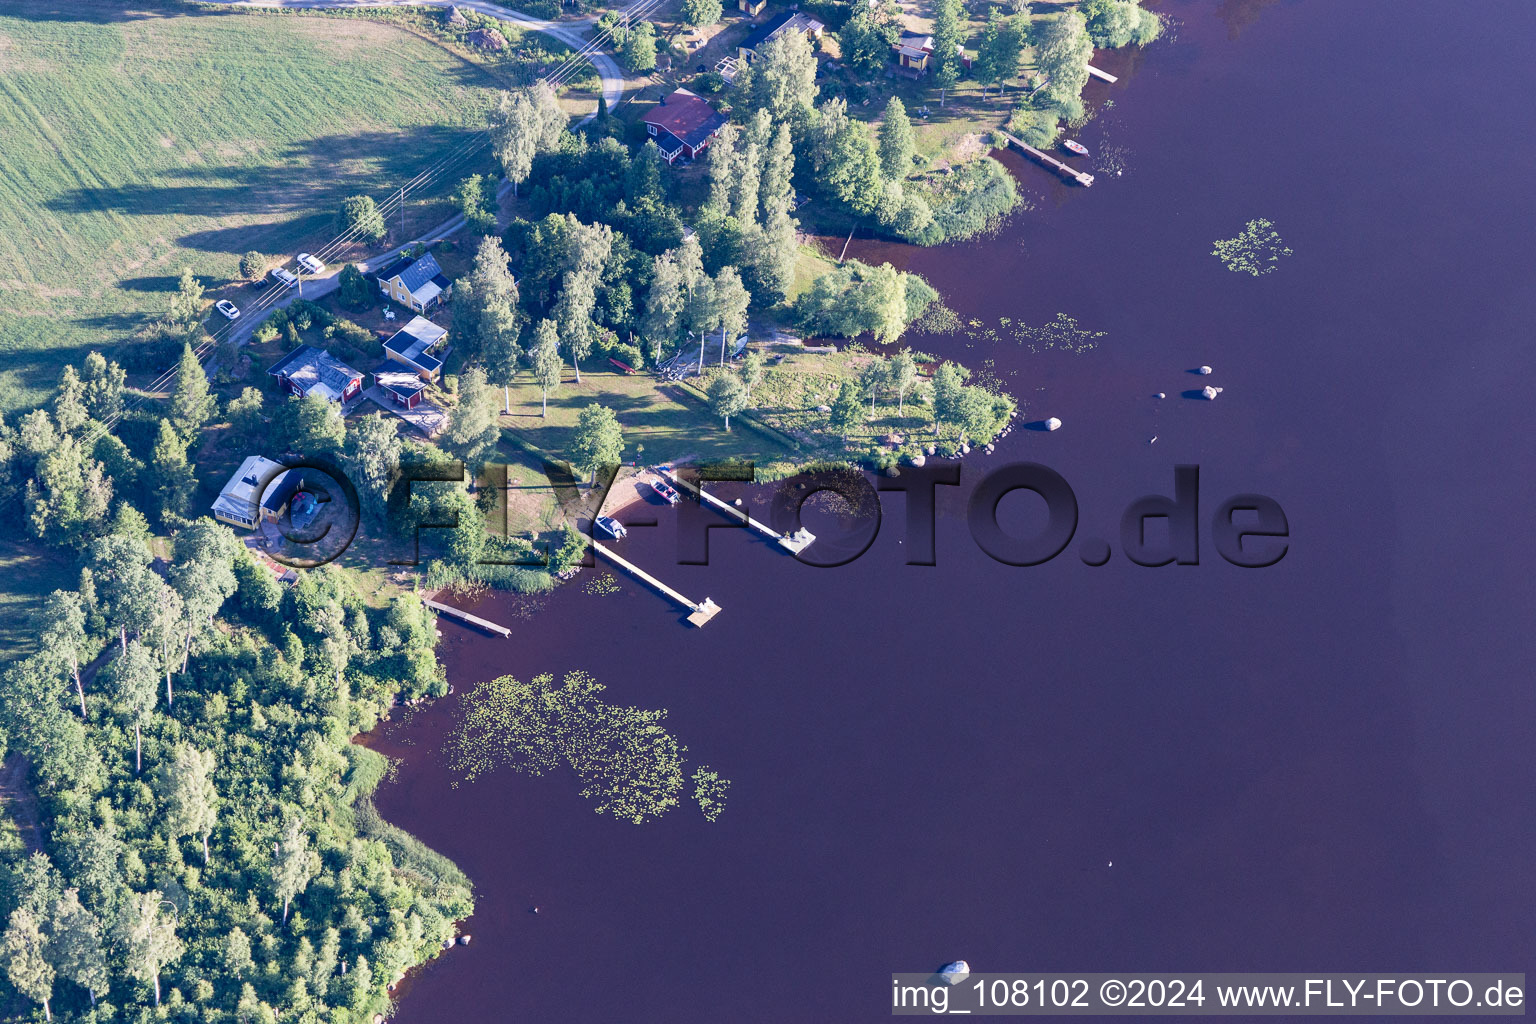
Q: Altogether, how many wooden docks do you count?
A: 5